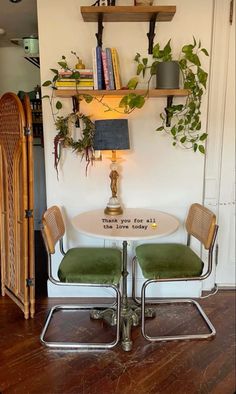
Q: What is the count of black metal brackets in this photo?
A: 4